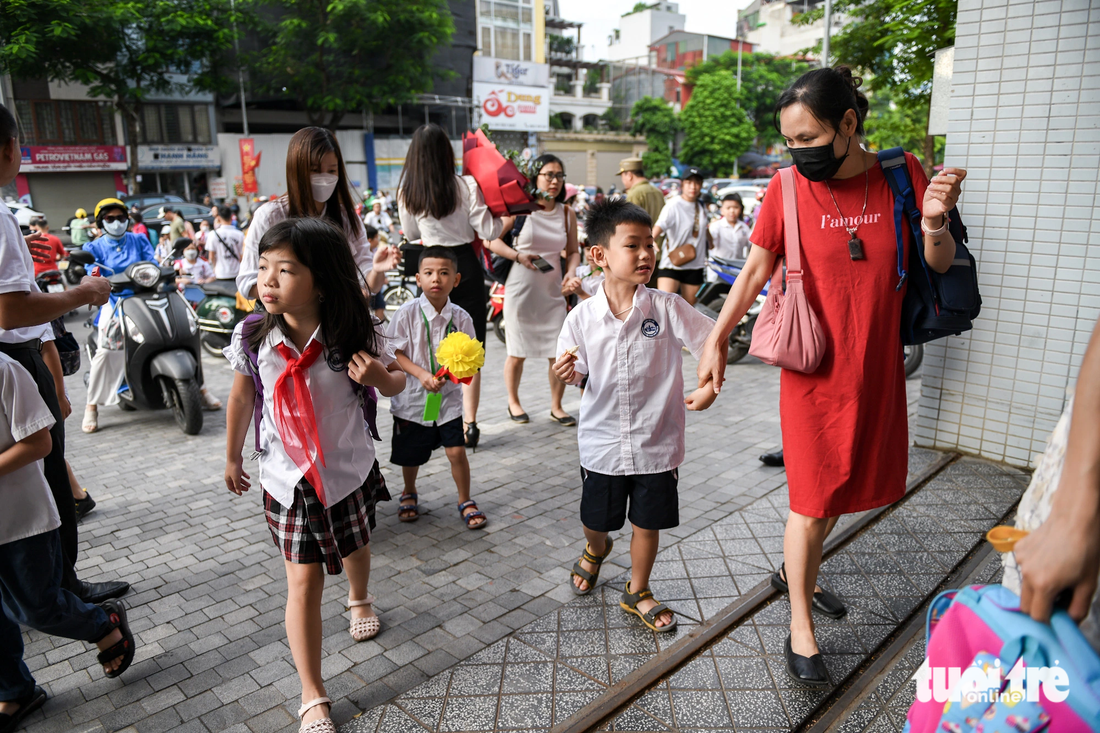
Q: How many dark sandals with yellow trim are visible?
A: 2